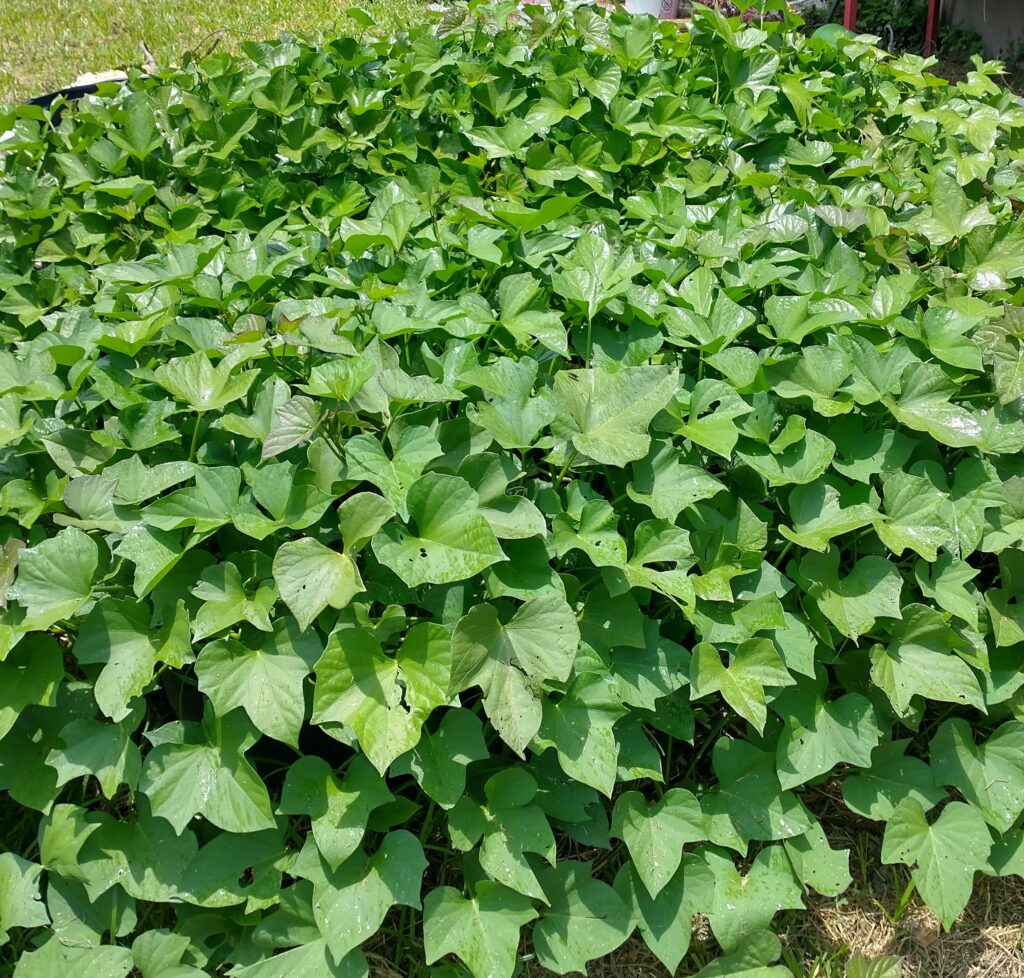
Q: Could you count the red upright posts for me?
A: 2